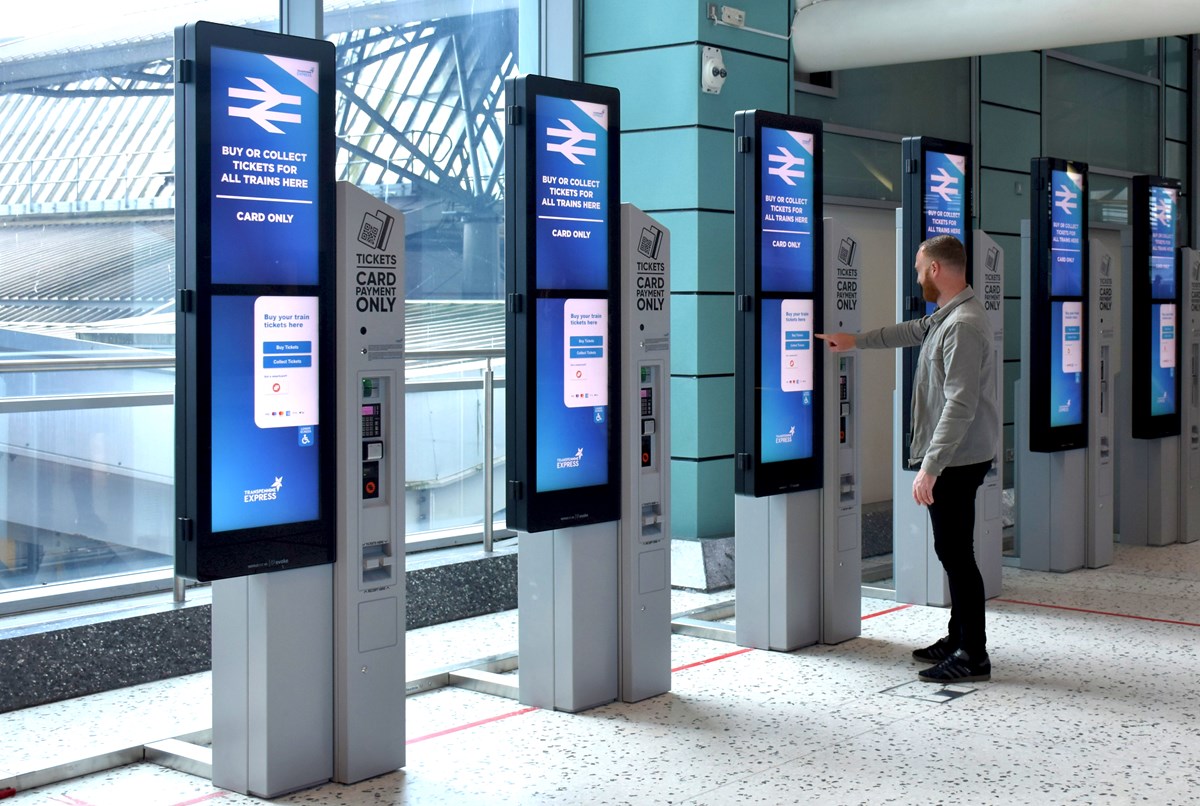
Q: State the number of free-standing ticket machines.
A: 6